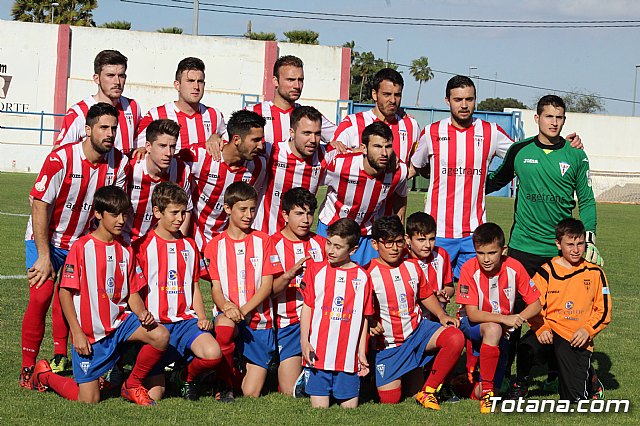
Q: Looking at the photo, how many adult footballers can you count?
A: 11